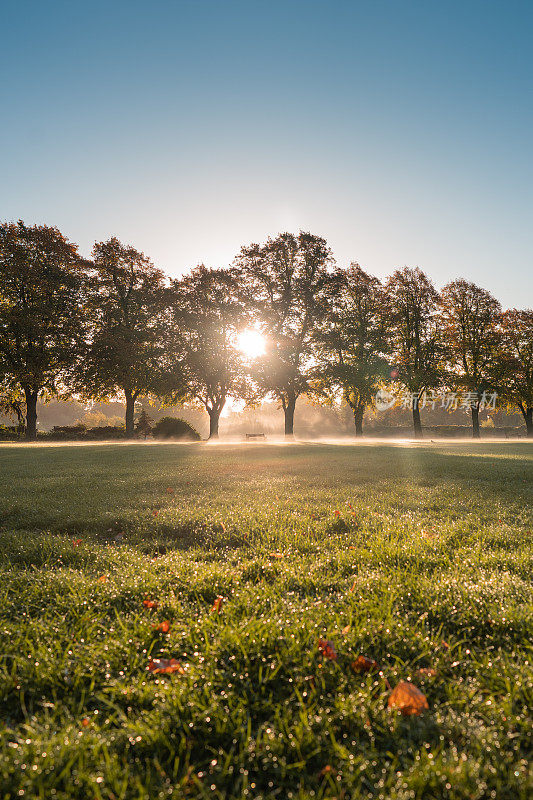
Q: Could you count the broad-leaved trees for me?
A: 8